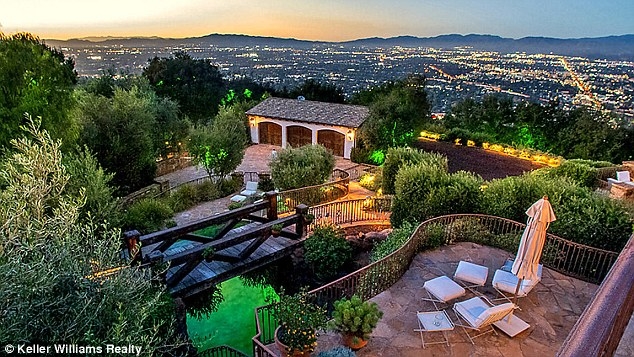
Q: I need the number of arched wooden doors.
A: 3